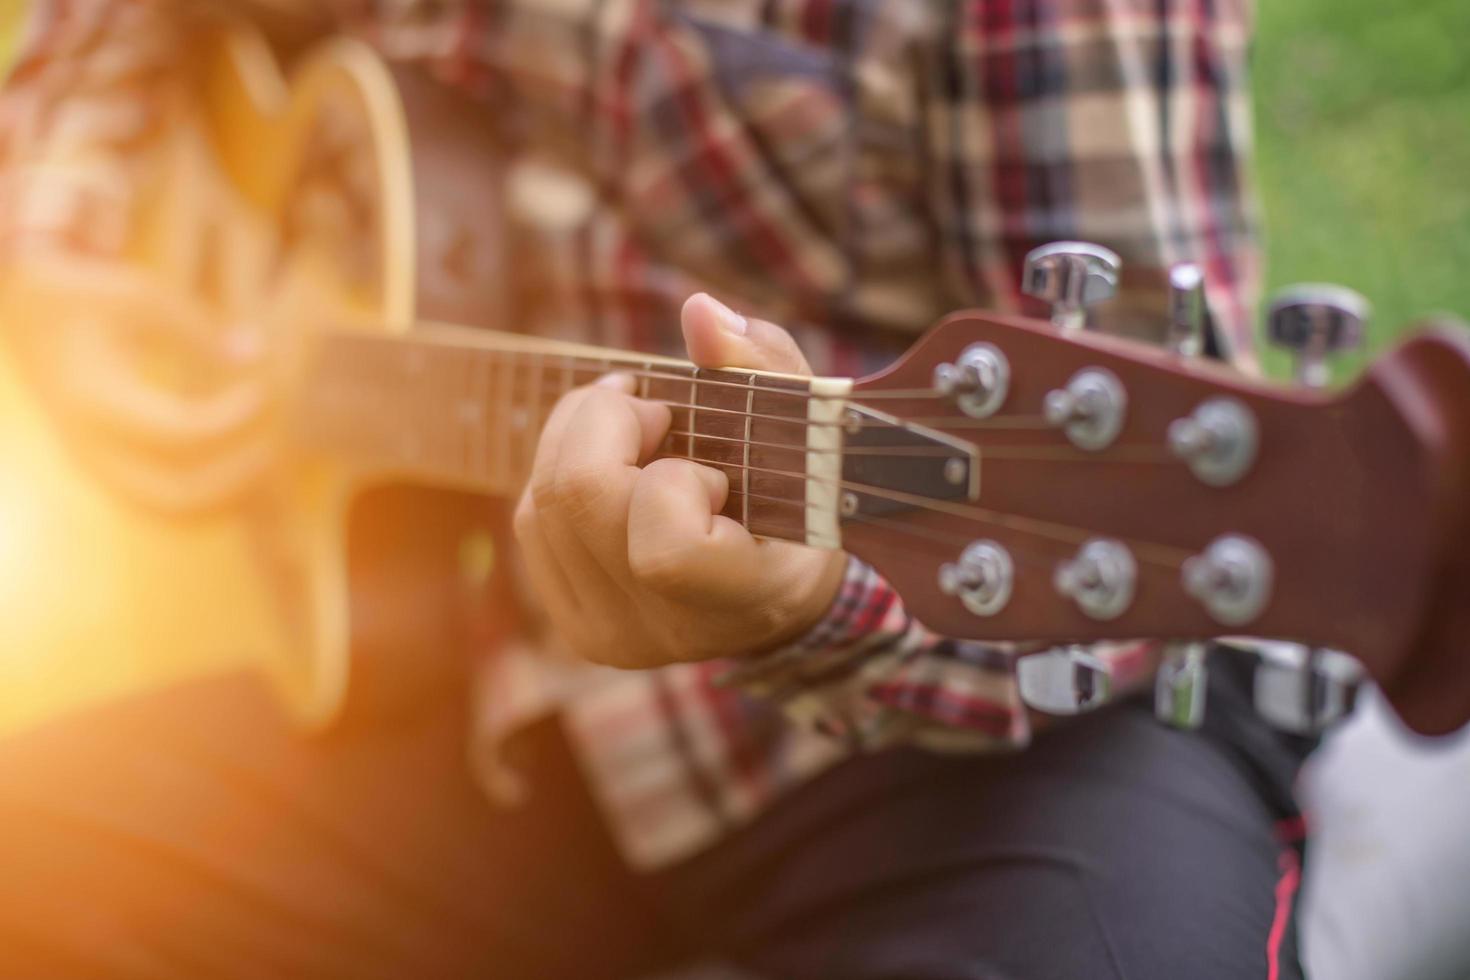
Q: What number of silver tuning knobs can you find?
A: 6